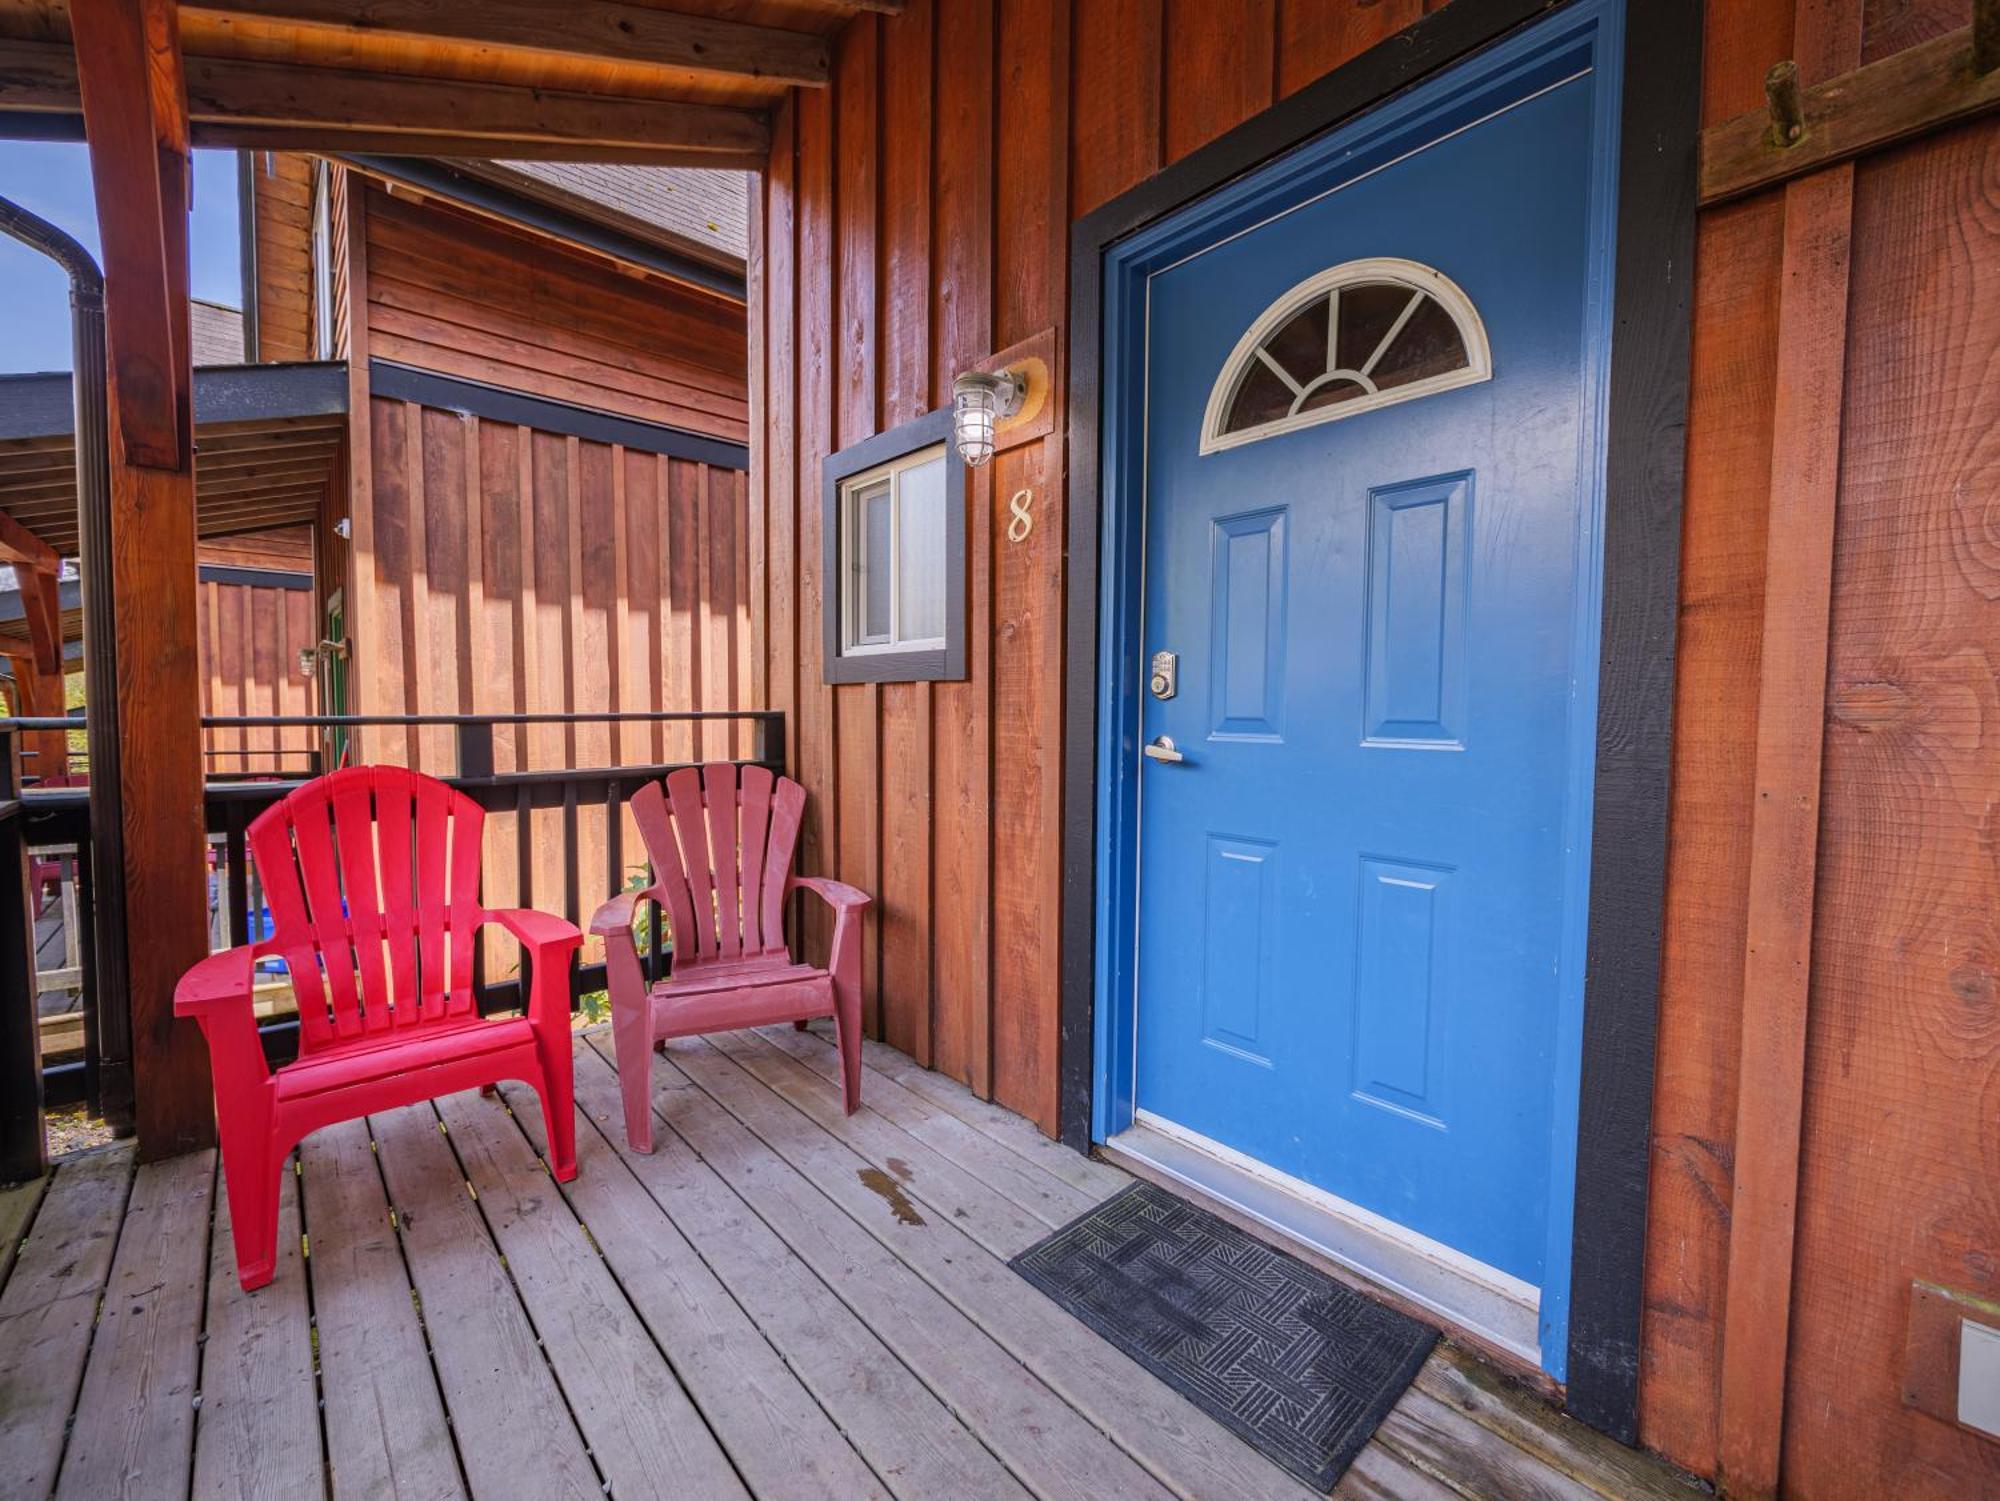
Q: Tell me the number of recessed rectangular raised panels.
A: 4